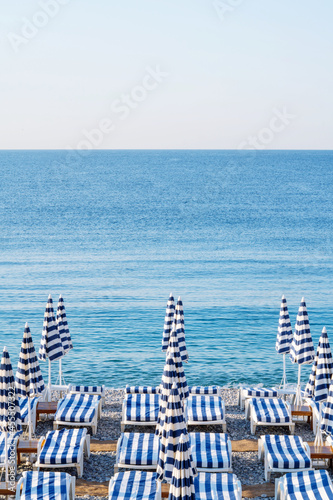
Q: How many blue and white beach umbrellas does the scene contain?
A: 14